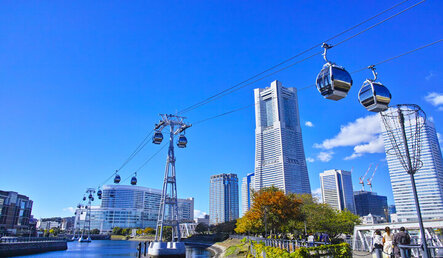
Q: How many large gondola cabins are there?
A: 2